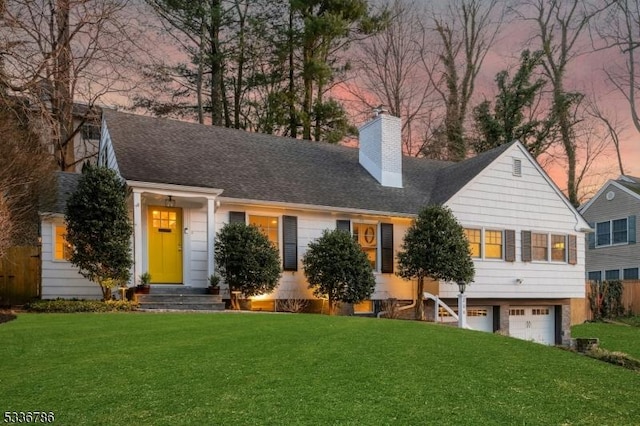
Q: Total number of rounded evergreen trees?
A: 4